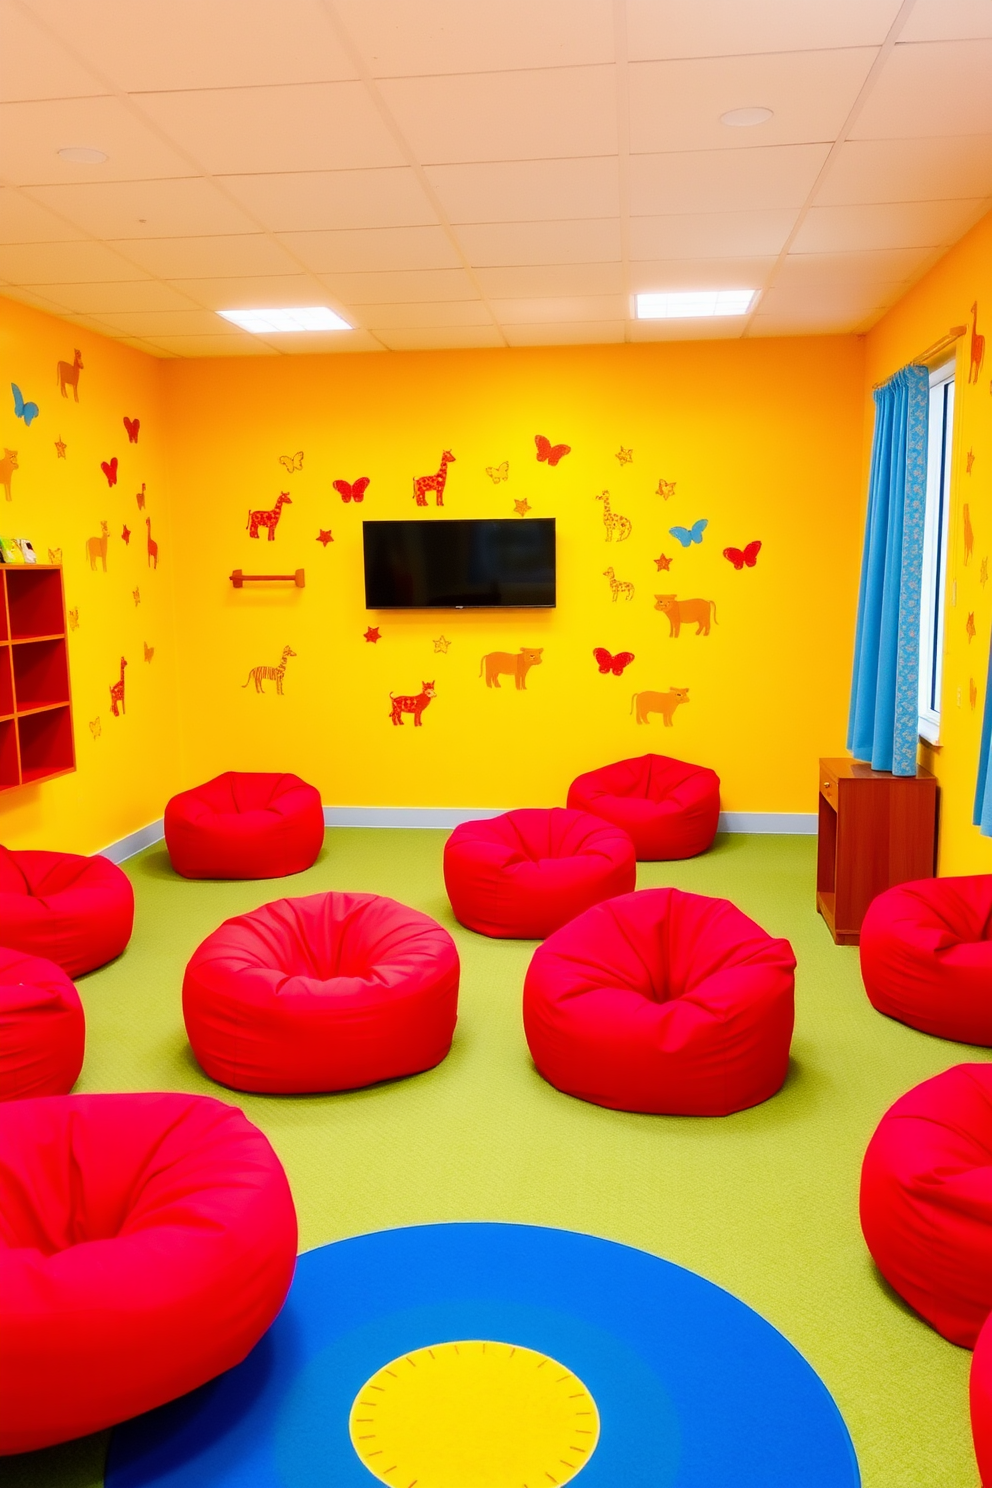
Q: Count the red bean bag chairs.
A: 11